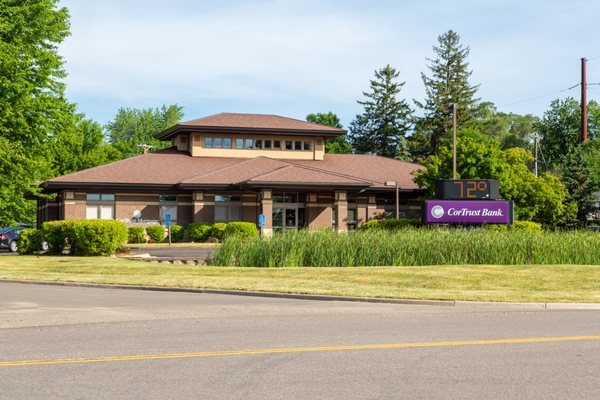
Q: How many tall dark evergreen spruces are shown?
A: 2